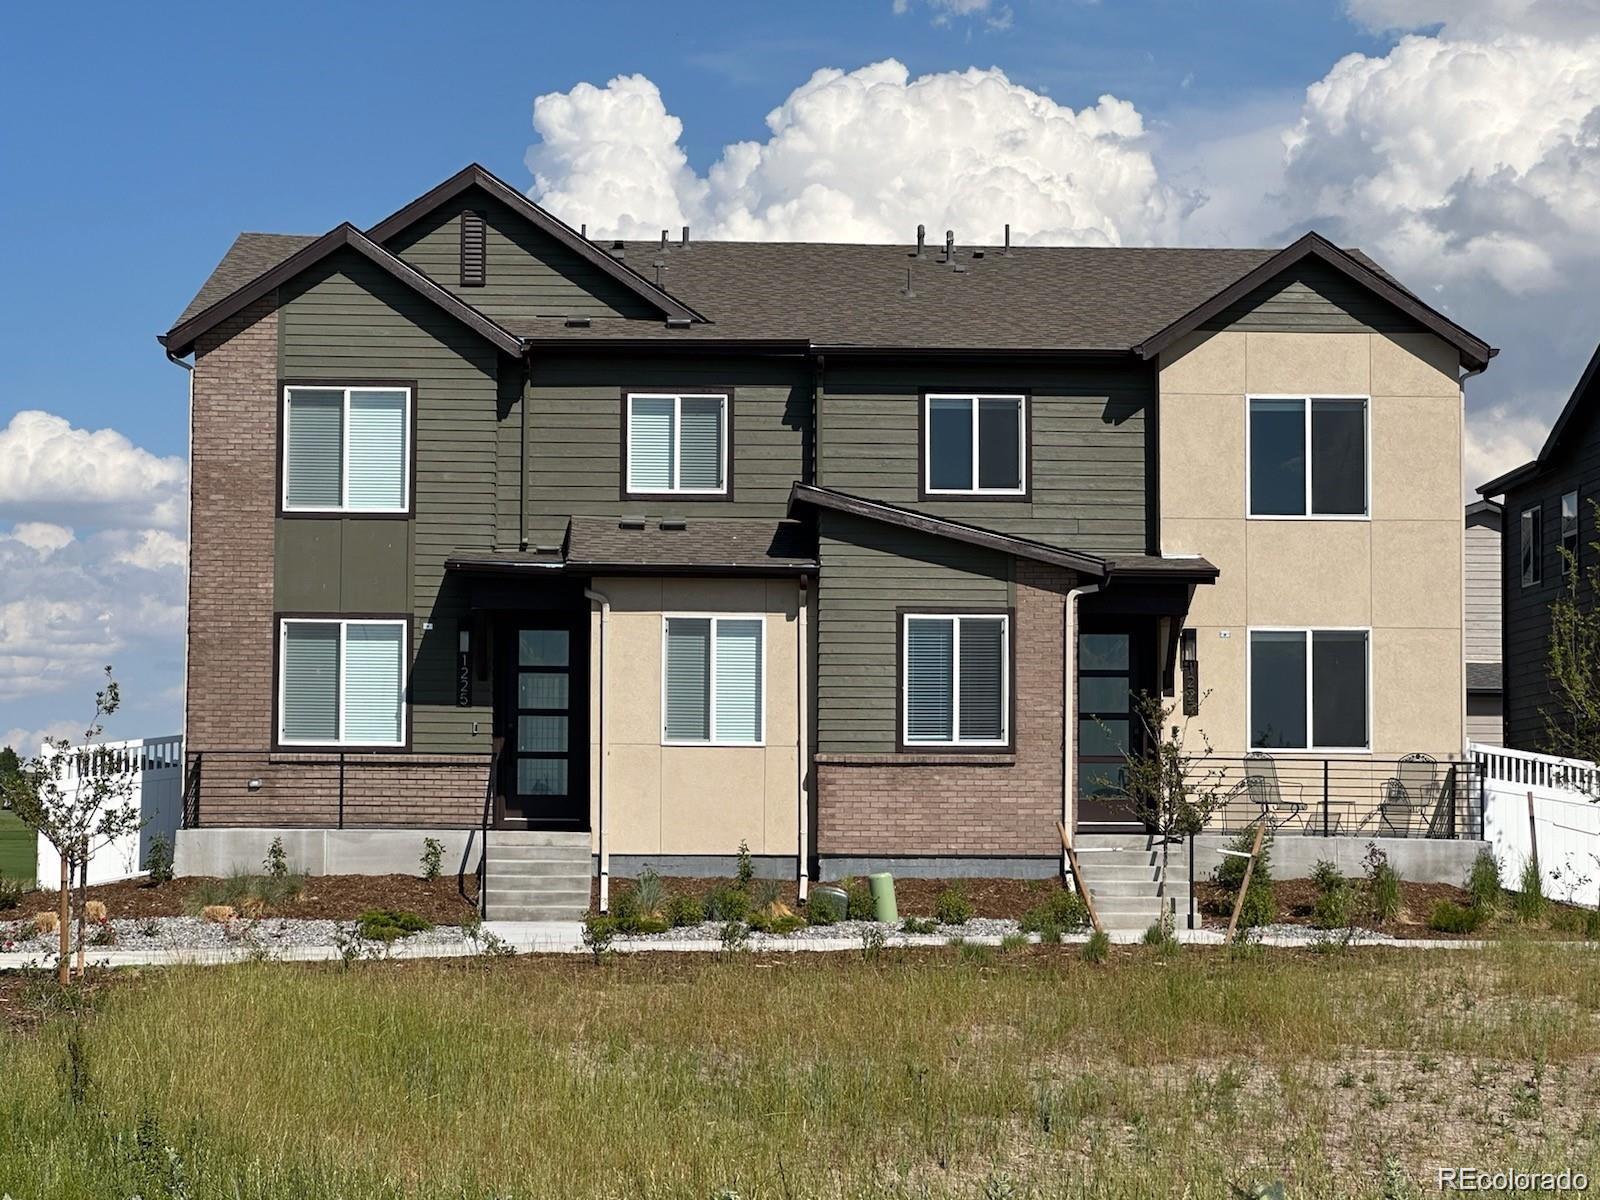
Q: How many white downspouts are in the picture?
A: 5